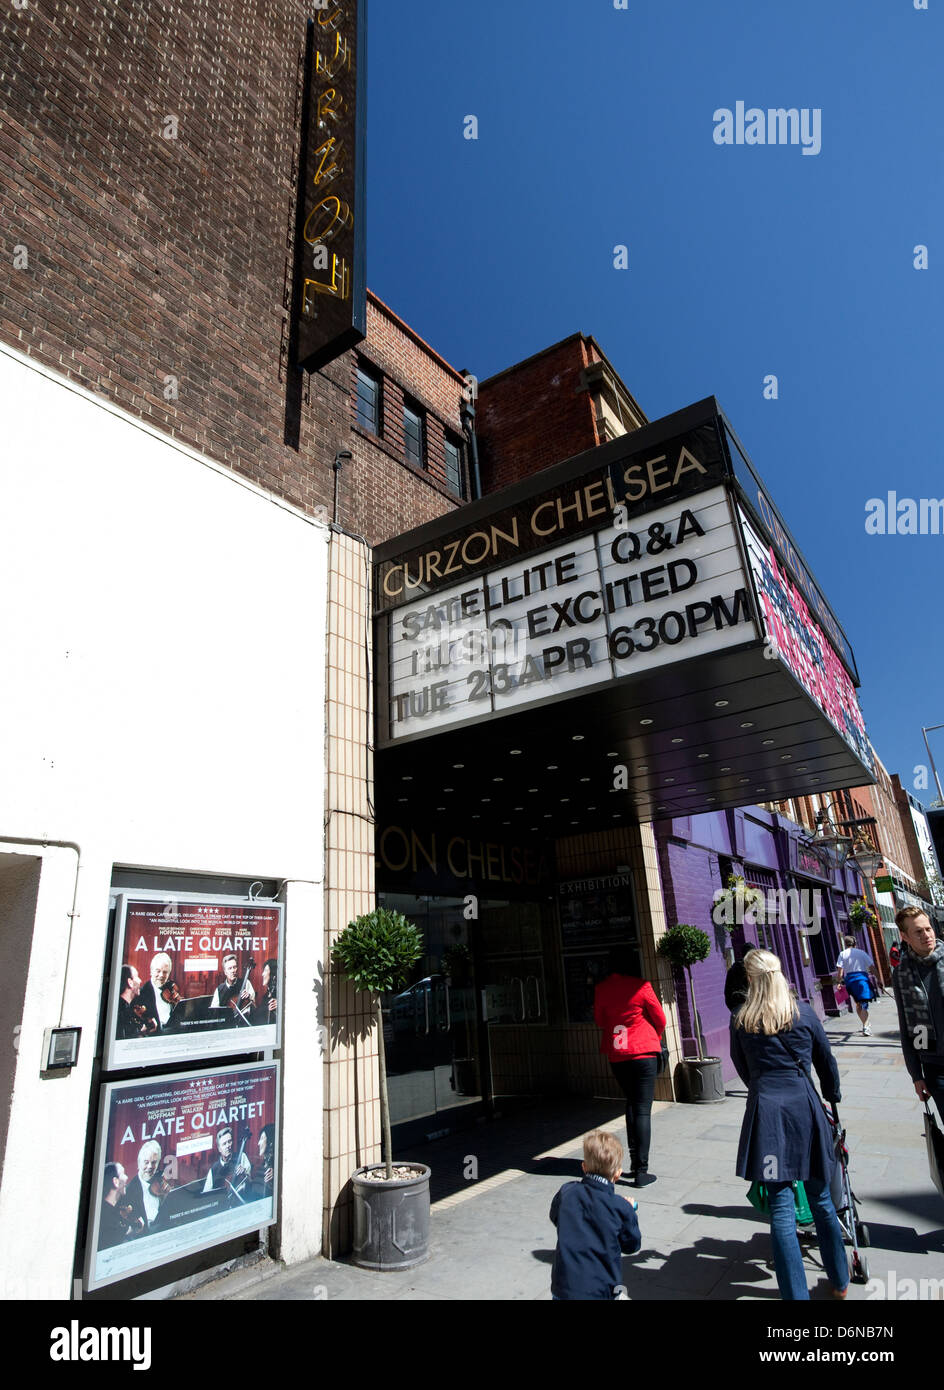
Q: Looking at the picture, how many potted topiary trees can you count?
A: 2